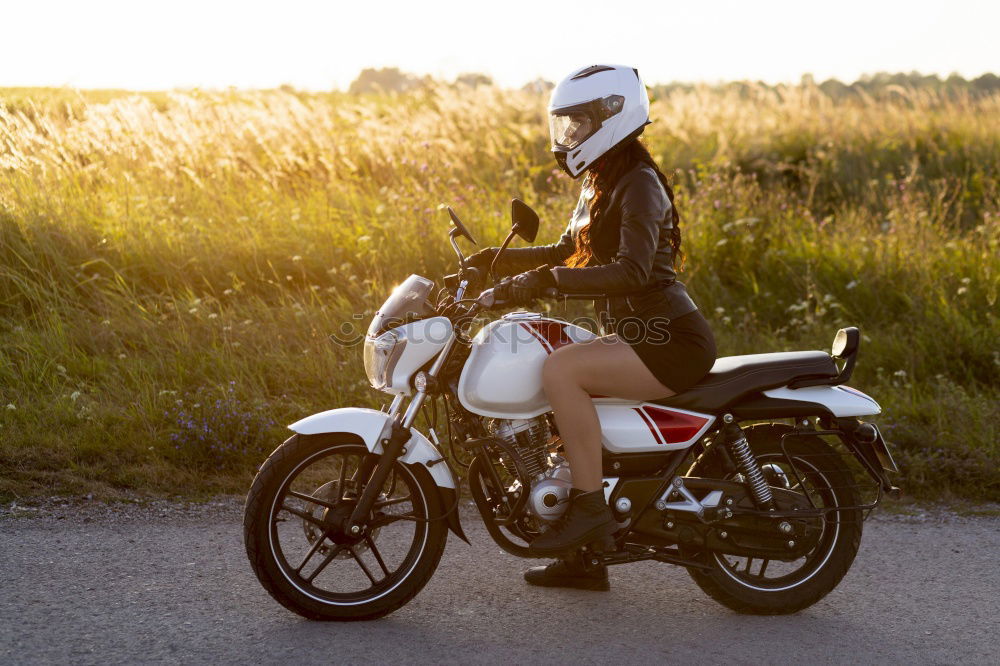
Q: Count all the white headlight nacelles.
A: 1